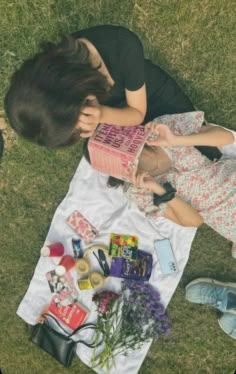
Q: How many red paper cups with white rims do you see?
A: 2